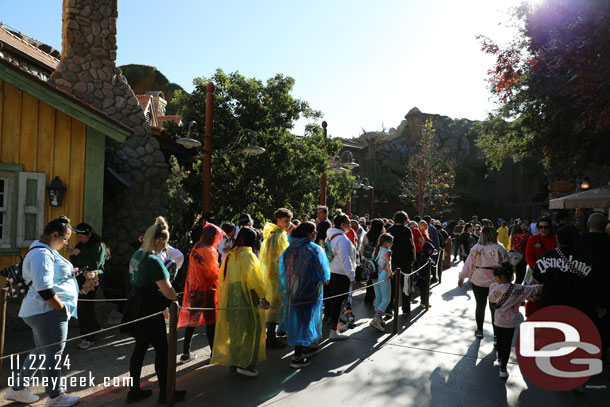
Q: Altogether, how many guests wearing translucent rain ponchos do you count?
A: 4